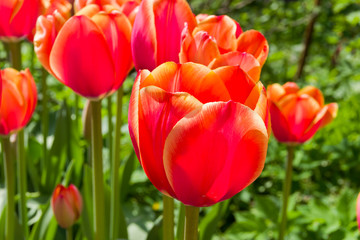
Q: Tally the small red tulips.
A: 1